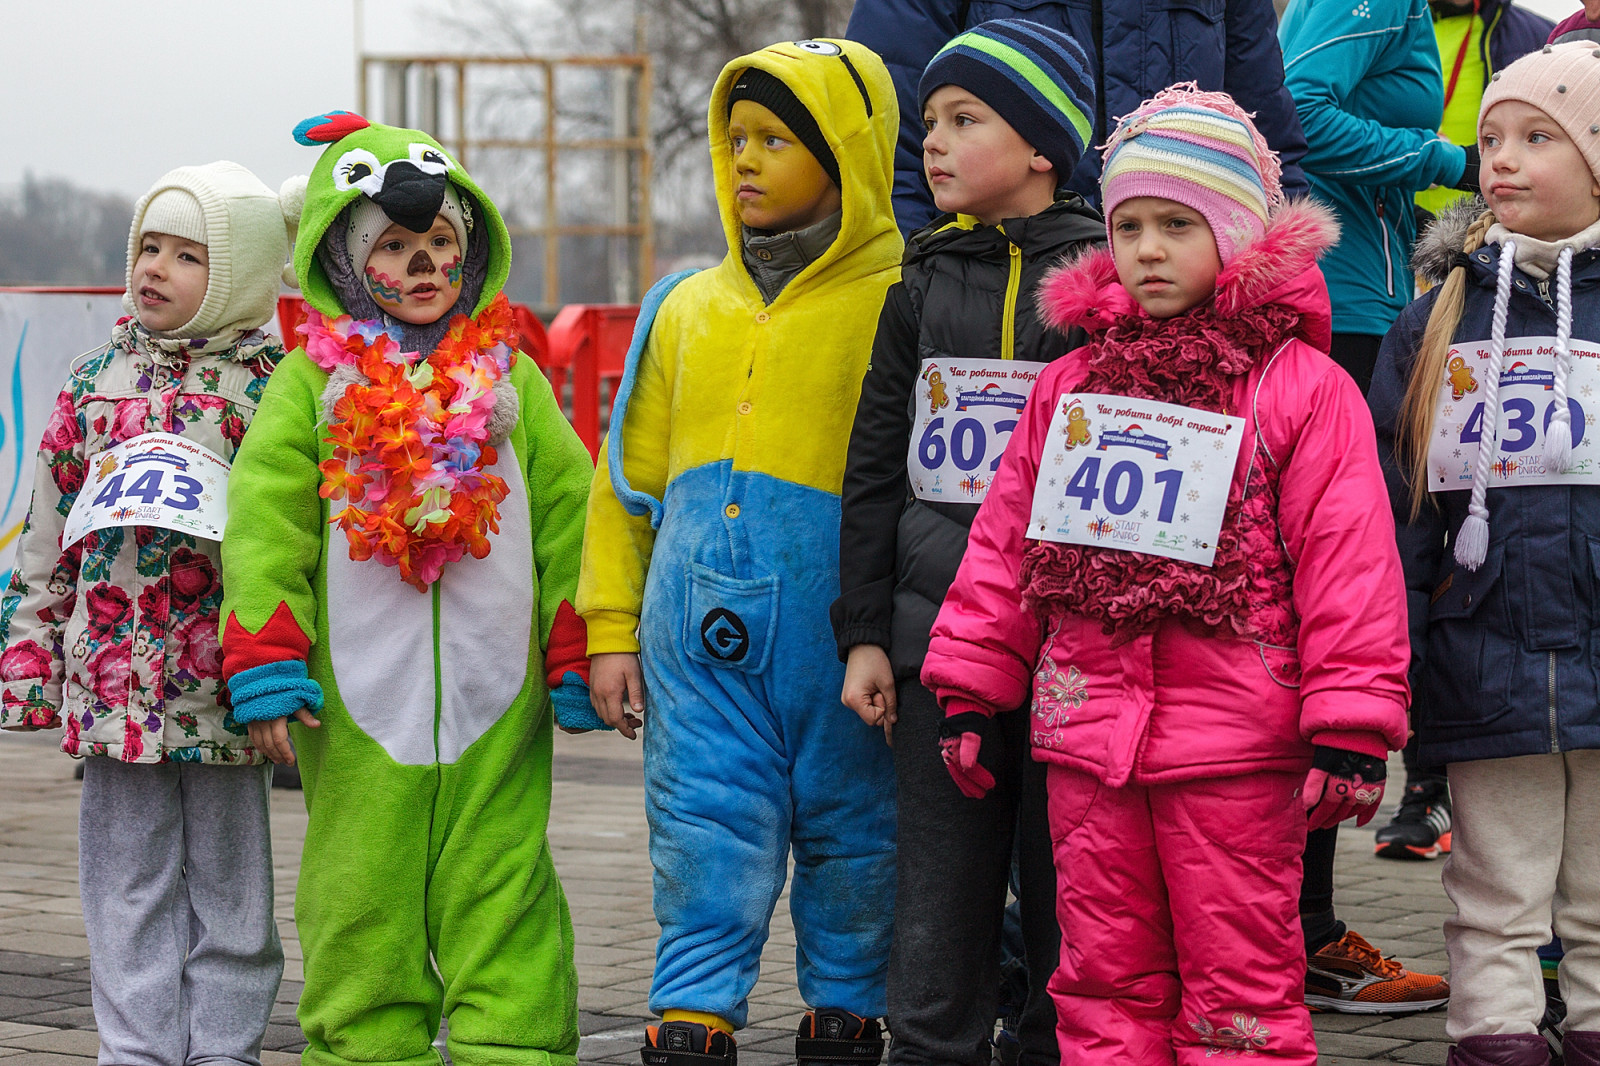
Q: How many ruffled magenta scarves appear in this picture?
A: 1